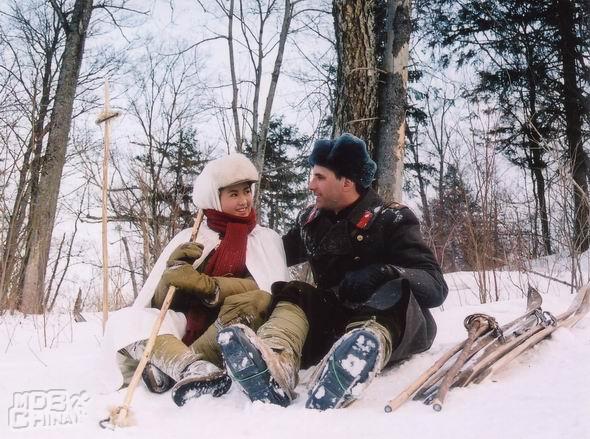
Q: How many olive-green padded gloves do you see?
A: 2